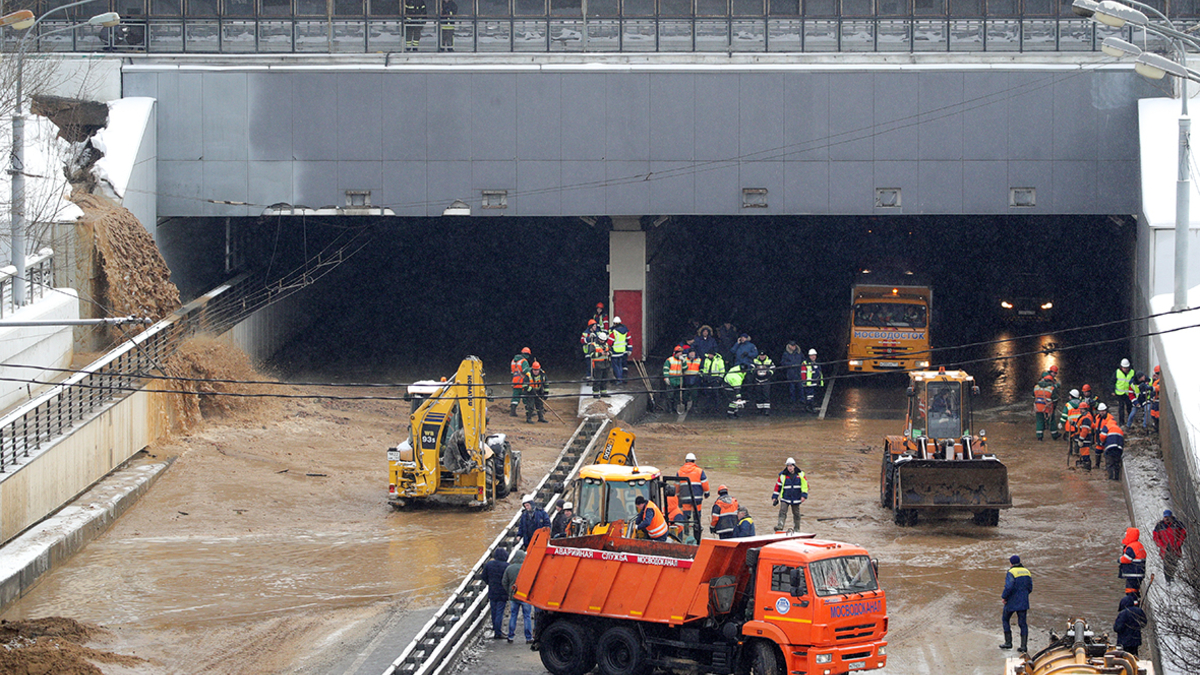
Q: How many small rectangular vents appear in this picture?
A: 5